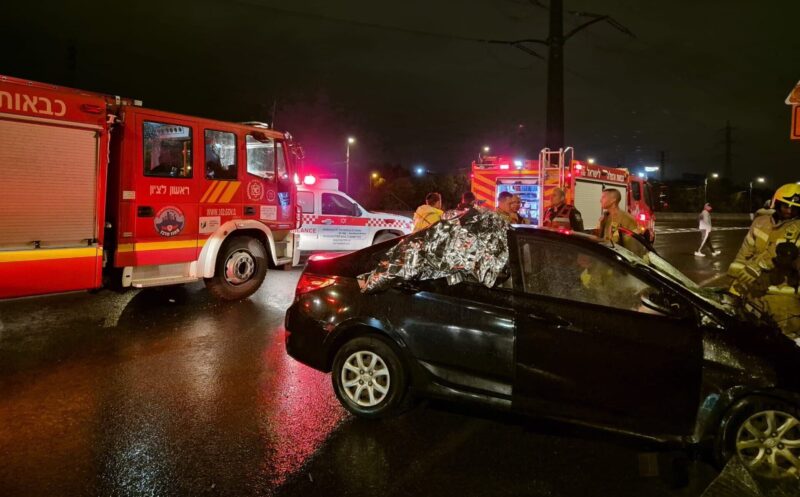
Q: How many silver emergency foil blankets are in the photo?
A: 1